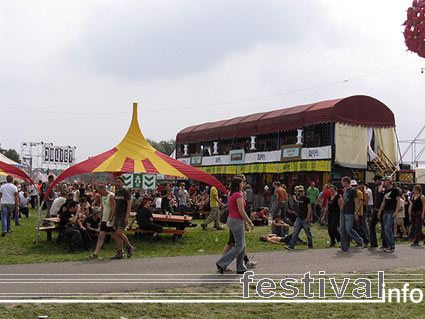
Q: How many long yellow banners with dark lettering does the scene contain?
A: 1